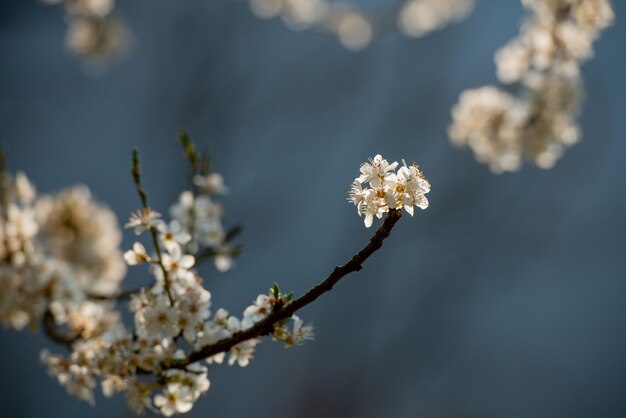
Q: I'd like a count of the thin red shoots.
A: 0